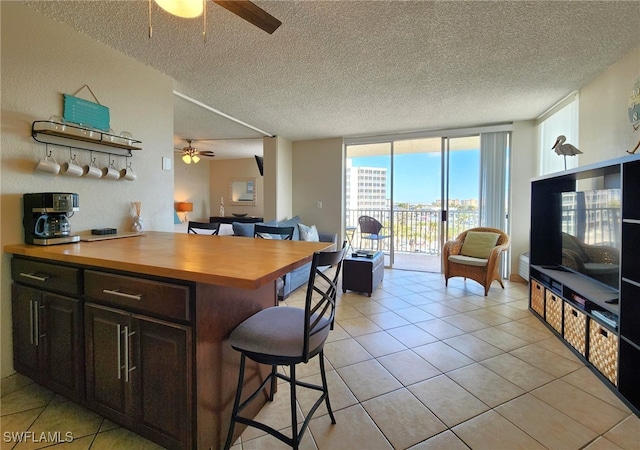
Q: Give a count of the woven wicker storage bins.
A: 4